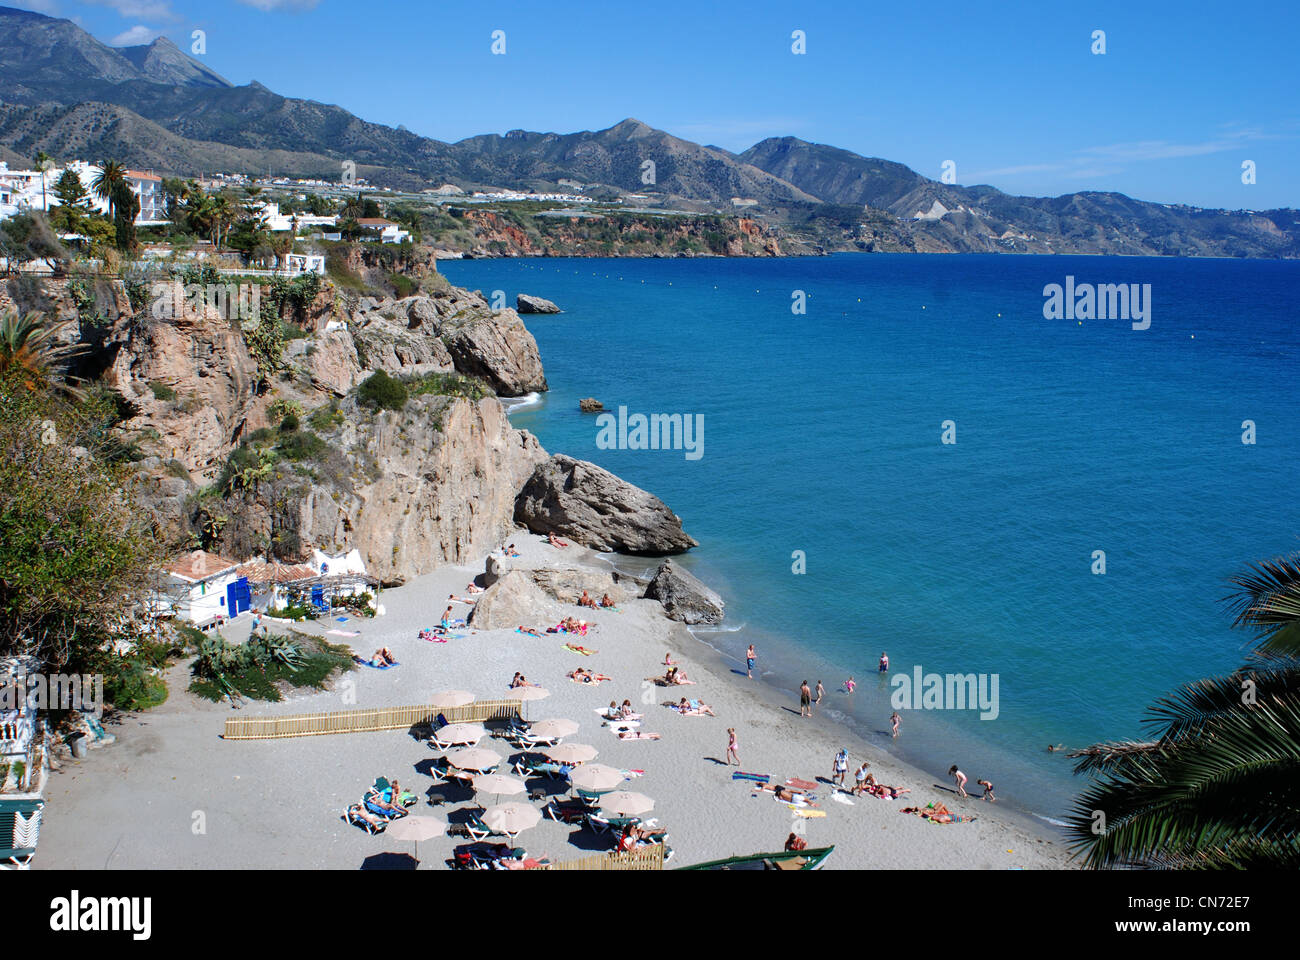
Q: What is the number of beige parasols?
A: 11